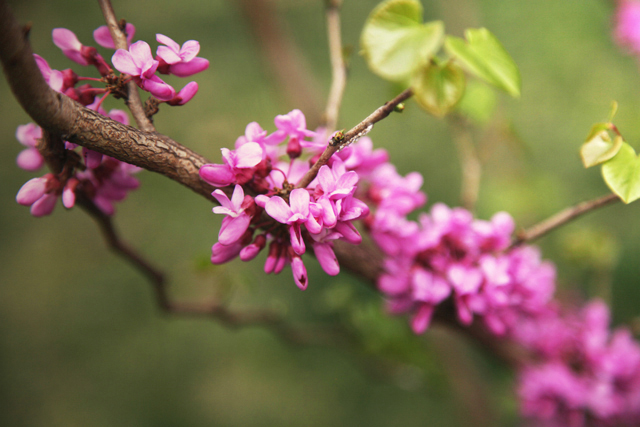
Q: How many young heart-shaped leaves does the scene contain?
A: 5